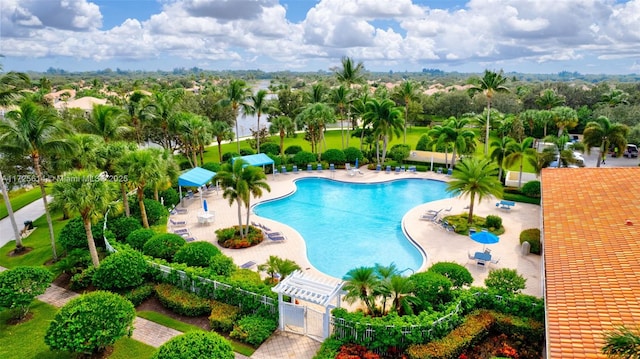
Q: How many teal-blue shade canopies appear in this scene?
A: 2